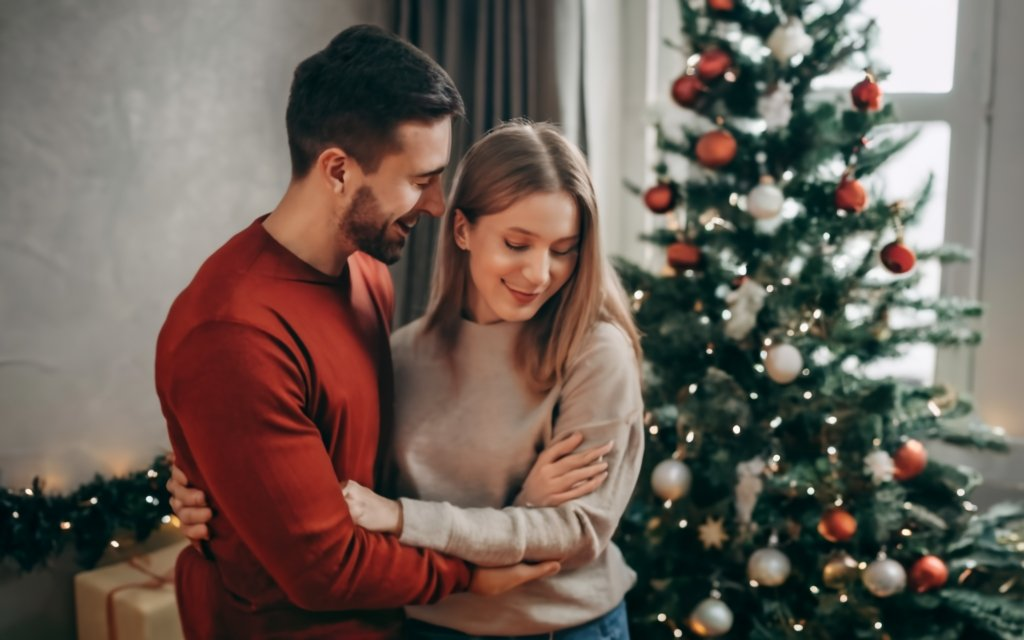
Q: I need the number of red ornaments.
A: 12